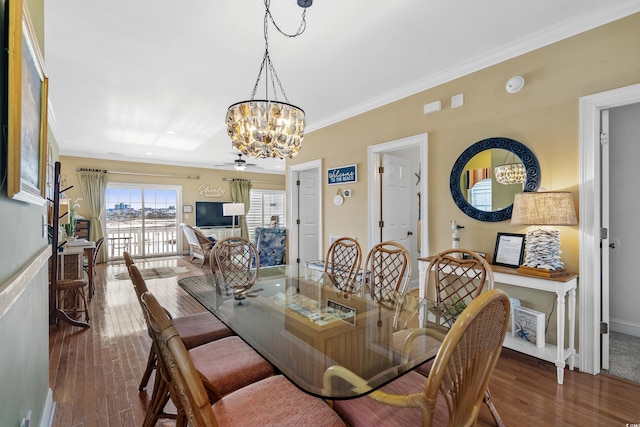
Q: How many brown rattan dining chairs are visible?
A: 8